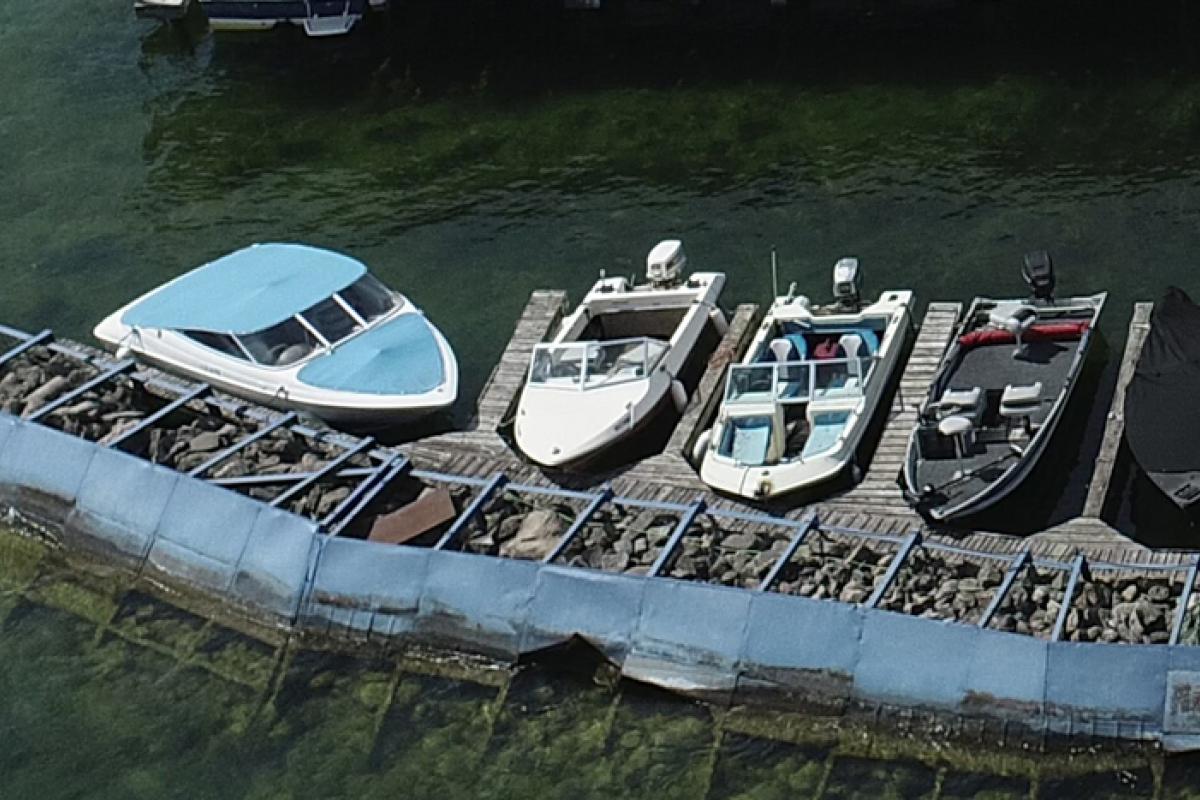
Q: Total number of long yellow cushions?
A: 0